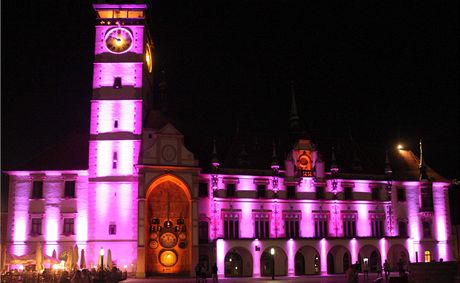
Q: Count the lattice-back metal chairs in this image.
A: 0